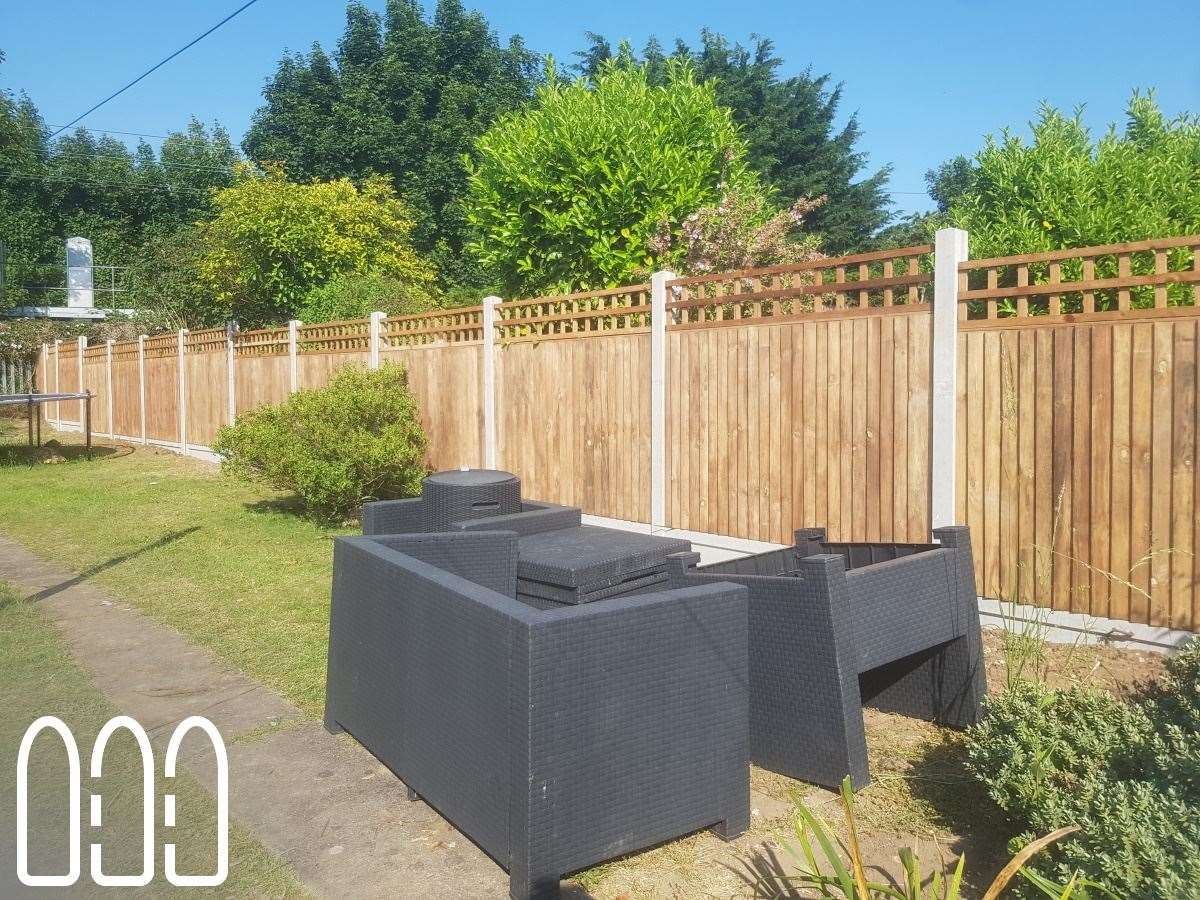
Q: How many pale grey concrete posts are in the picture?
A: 12